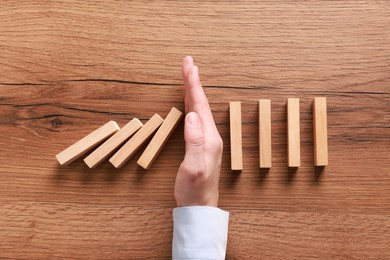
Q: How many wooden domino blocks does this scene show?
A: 8